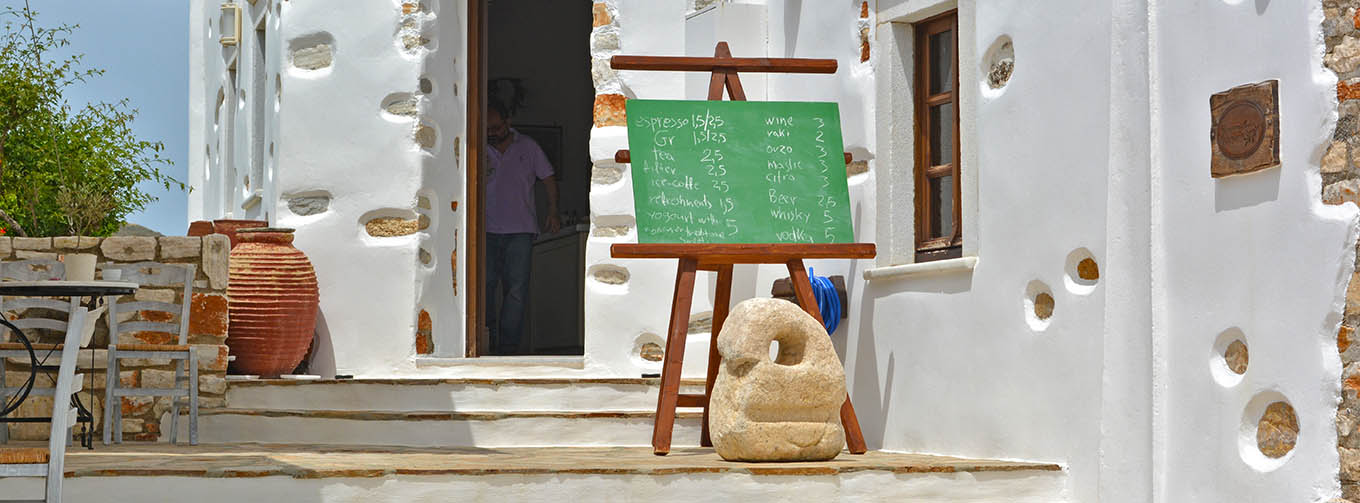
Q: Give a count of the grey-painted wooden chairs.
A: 3